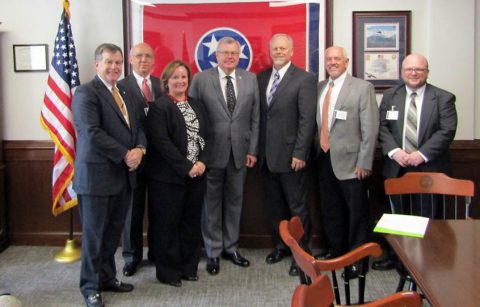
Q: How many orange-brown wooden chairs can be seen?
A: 3